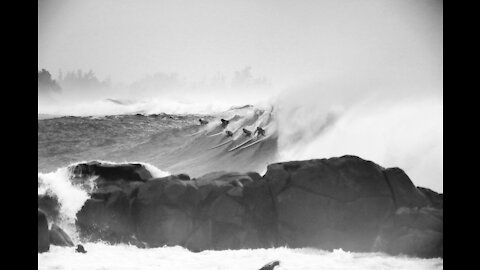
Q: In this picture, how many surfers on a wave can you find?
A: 5